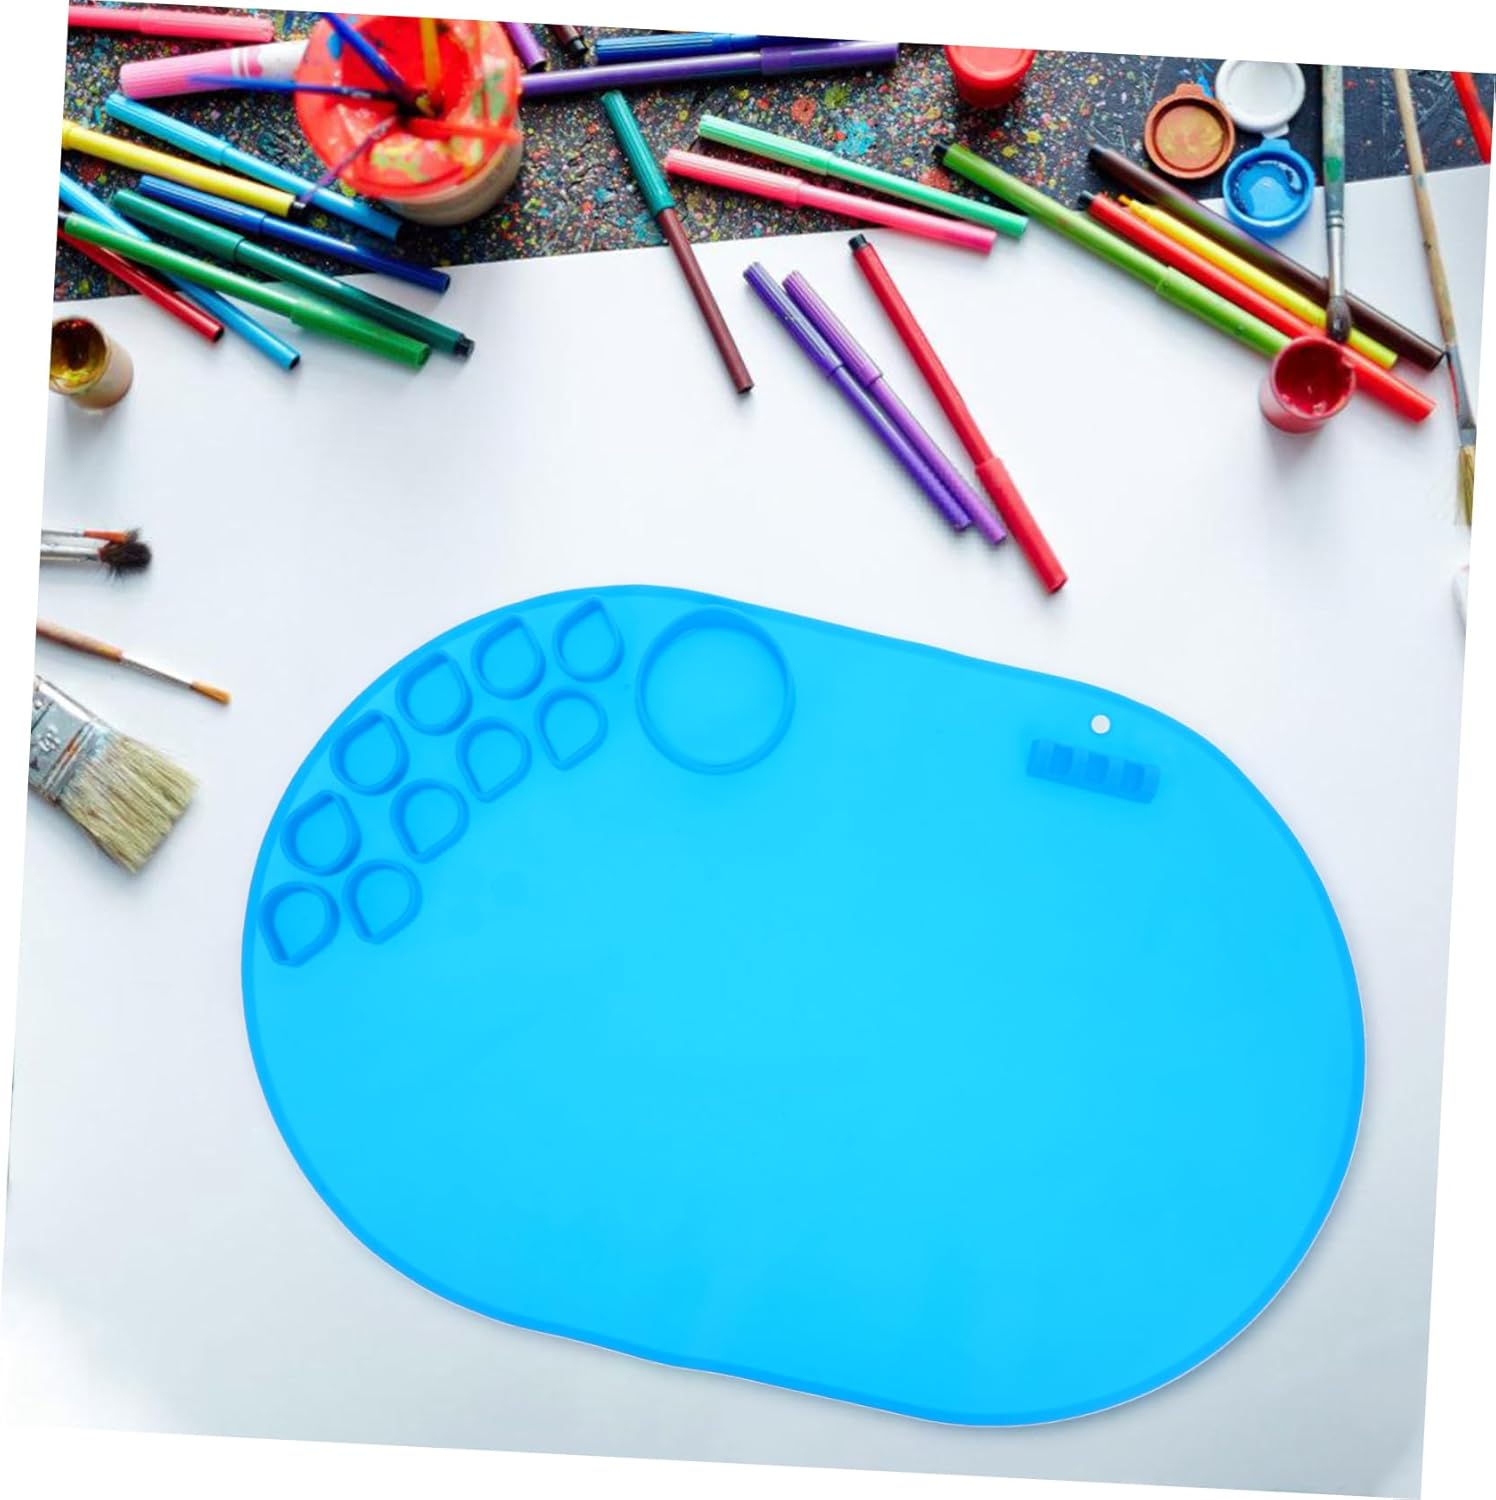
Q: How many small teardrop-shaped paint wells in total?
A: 10